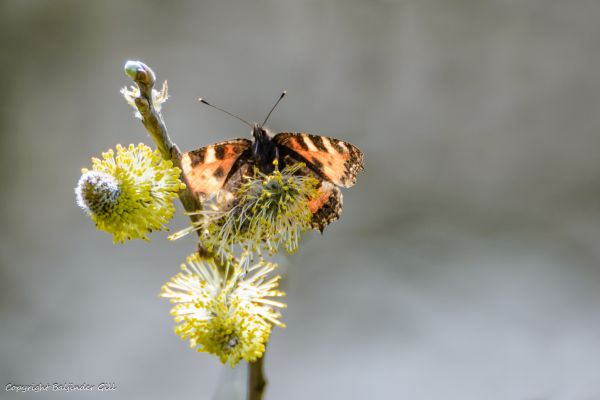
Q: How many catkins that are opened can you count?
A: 3